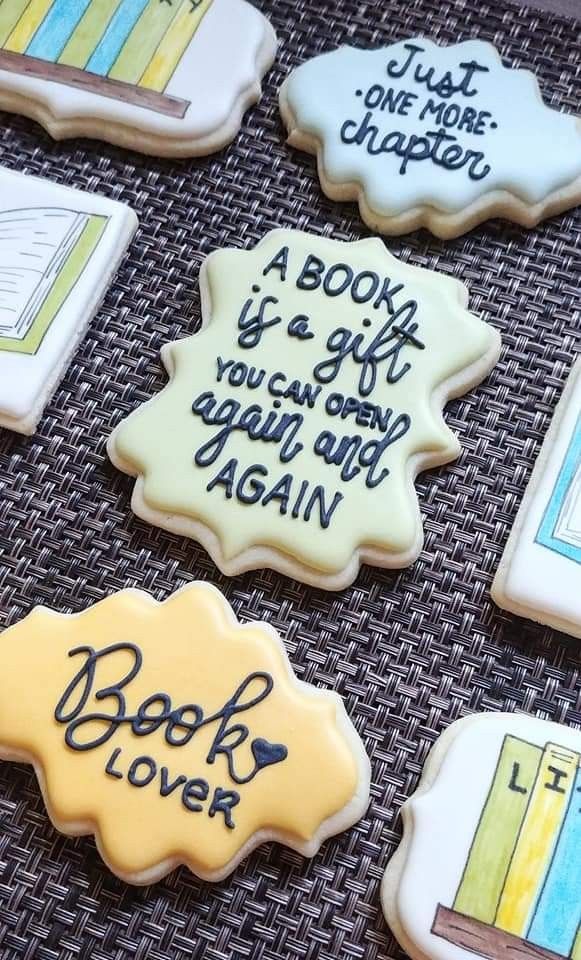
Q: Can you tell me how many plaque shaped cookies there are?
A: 5